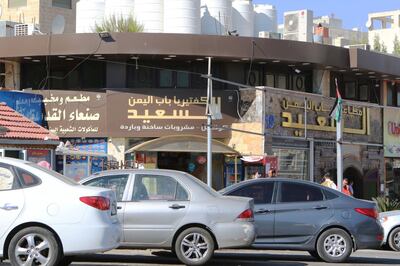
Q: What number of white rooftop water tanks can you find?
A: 7